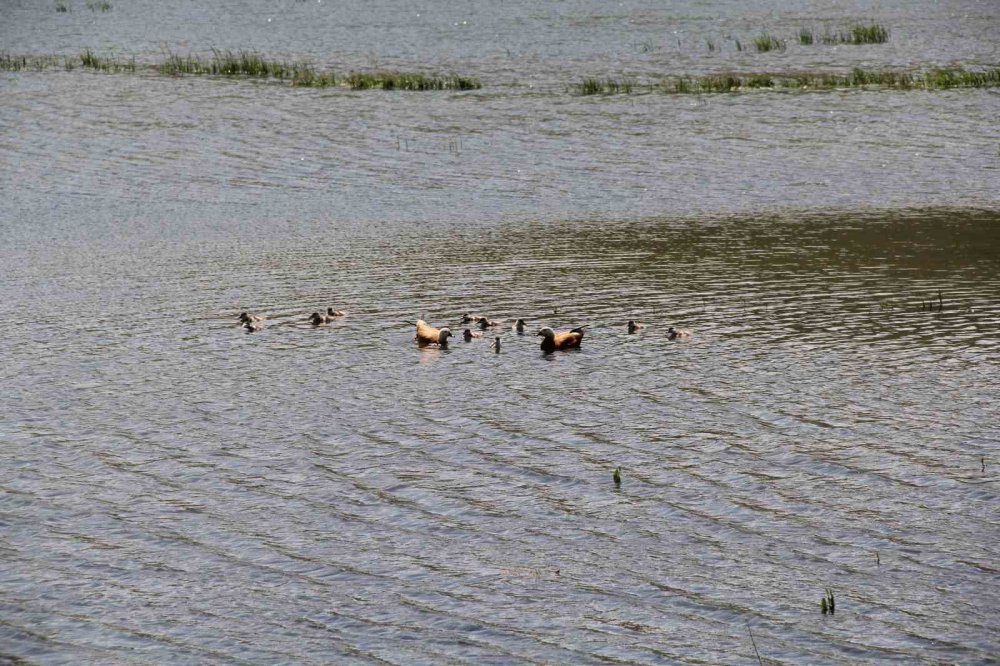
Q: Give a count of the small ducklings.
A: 11